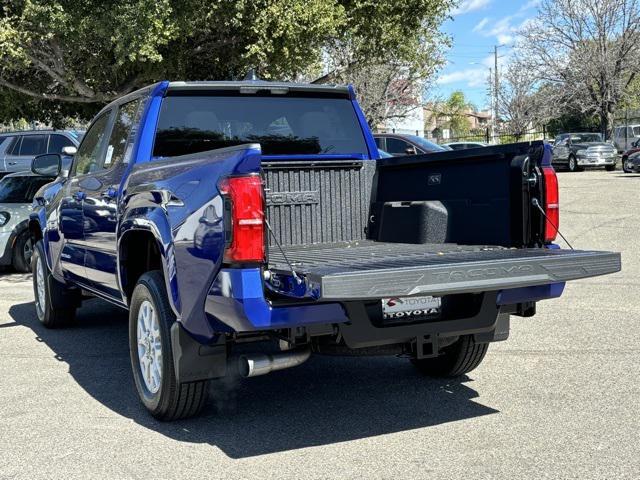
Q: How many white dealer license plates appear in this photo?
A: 1